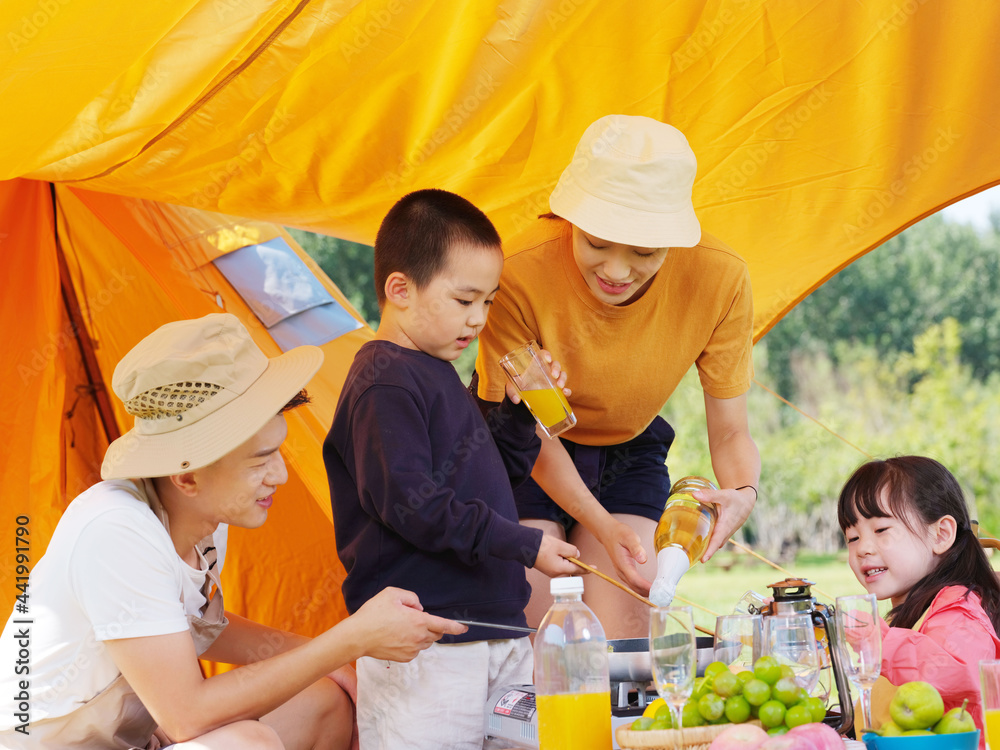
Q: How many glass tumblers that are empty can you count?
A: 2